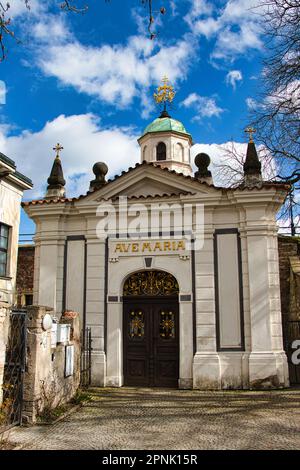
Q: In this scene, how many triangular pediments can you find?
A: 1